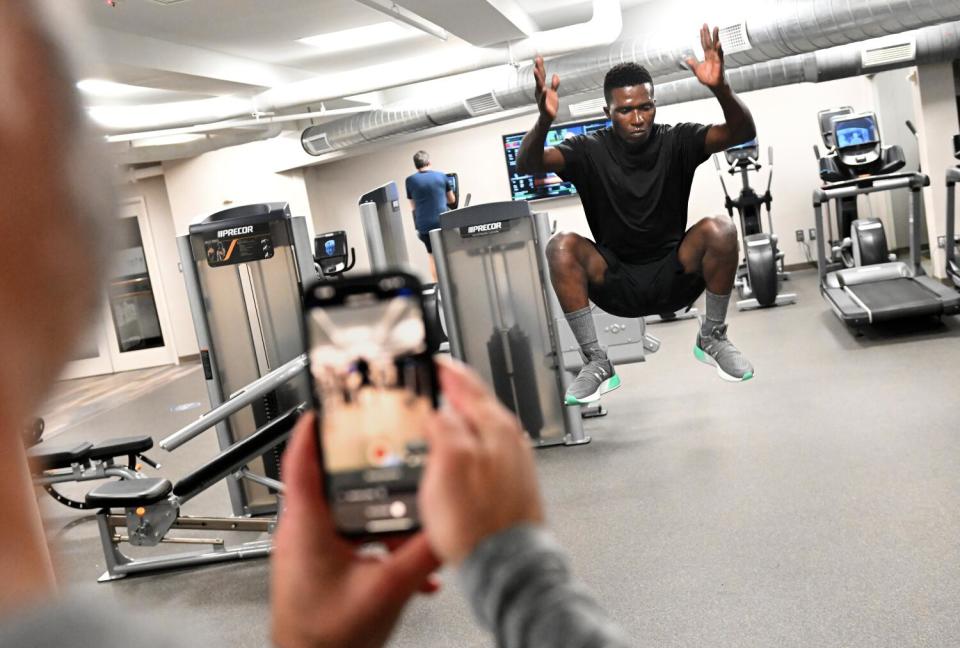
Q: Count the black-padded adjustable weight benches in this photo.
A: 2